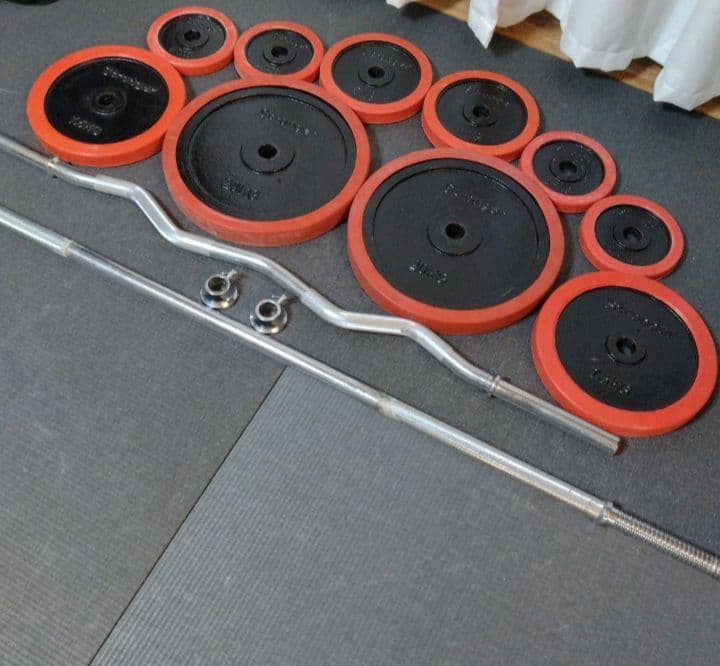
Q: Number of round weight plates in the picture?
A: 10